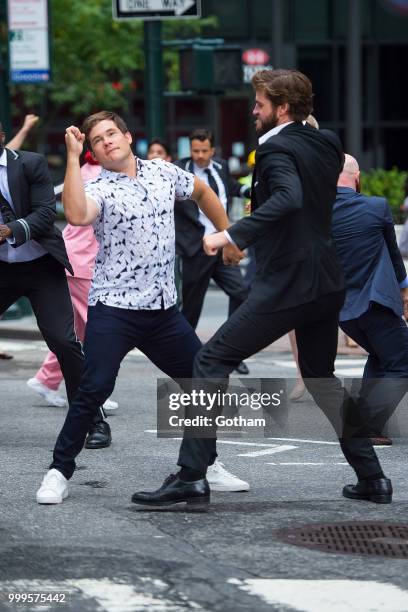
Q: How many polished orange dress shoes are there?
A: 0